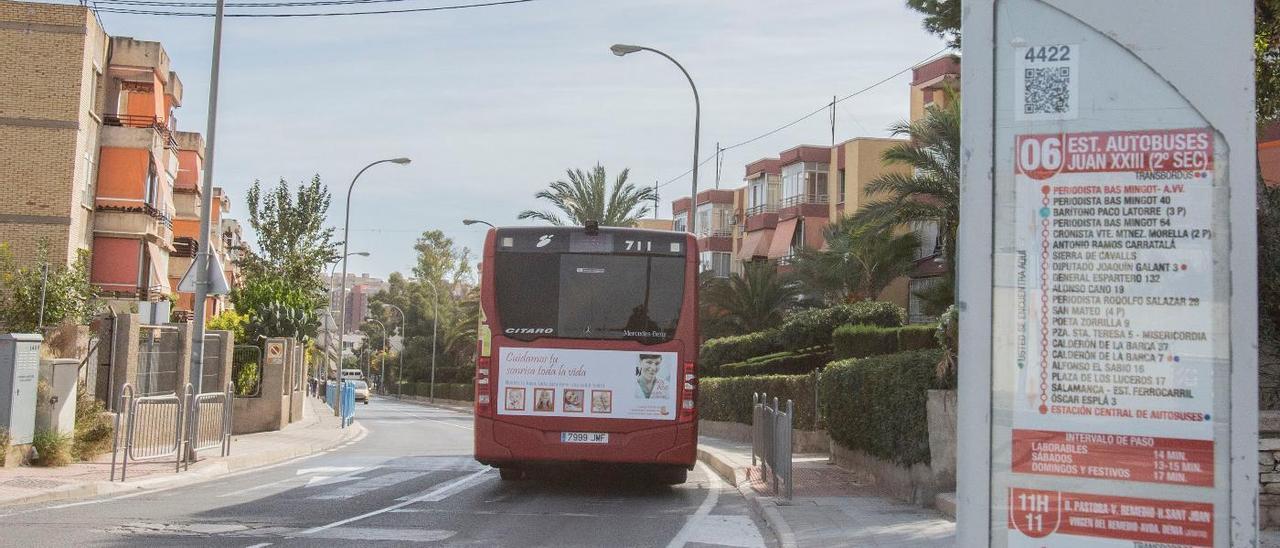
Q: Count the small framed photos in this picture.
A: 4